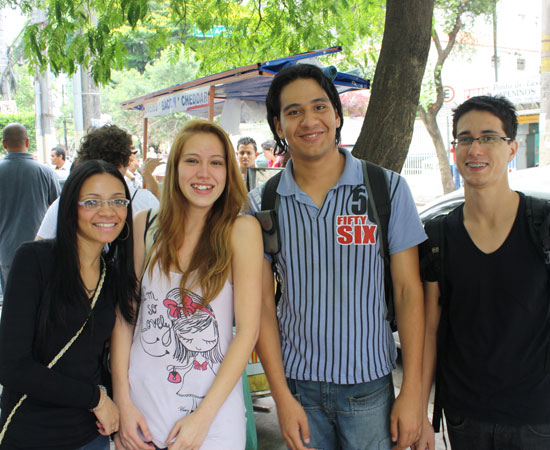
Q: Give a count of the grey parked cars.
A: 1